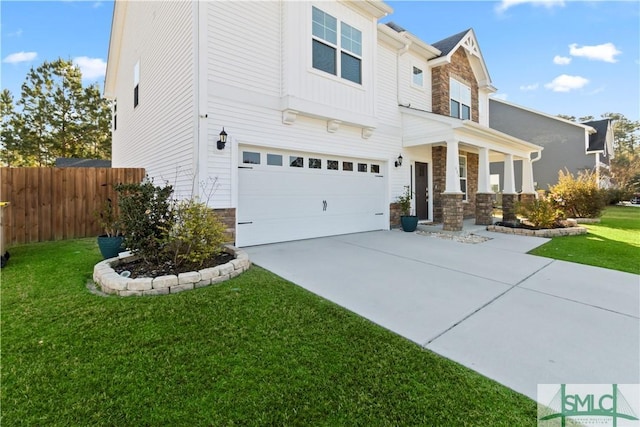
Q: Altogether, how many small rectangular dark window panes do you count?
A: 8